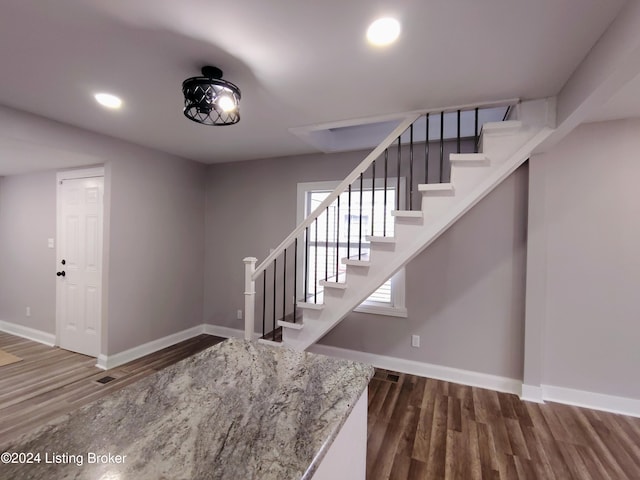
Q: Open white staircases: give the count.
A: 1